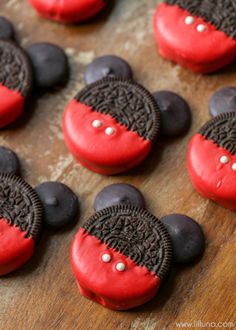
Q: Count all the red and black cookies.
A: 7